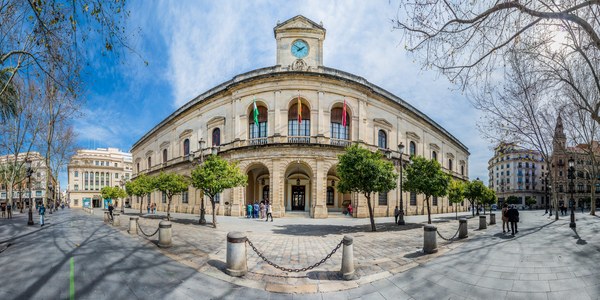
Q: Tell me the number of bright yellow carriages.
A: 0